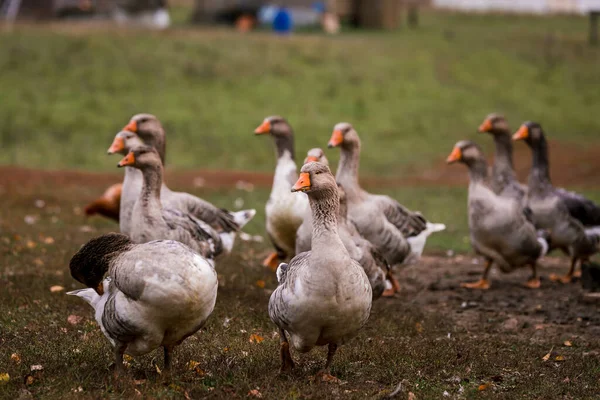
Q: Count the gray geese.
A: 11